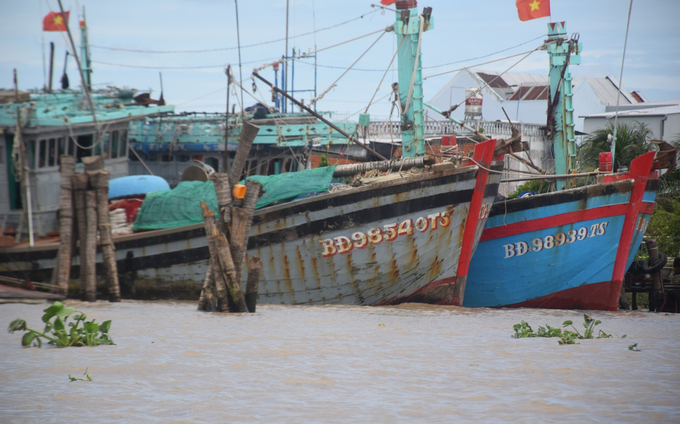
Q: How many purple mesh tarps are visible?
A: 0